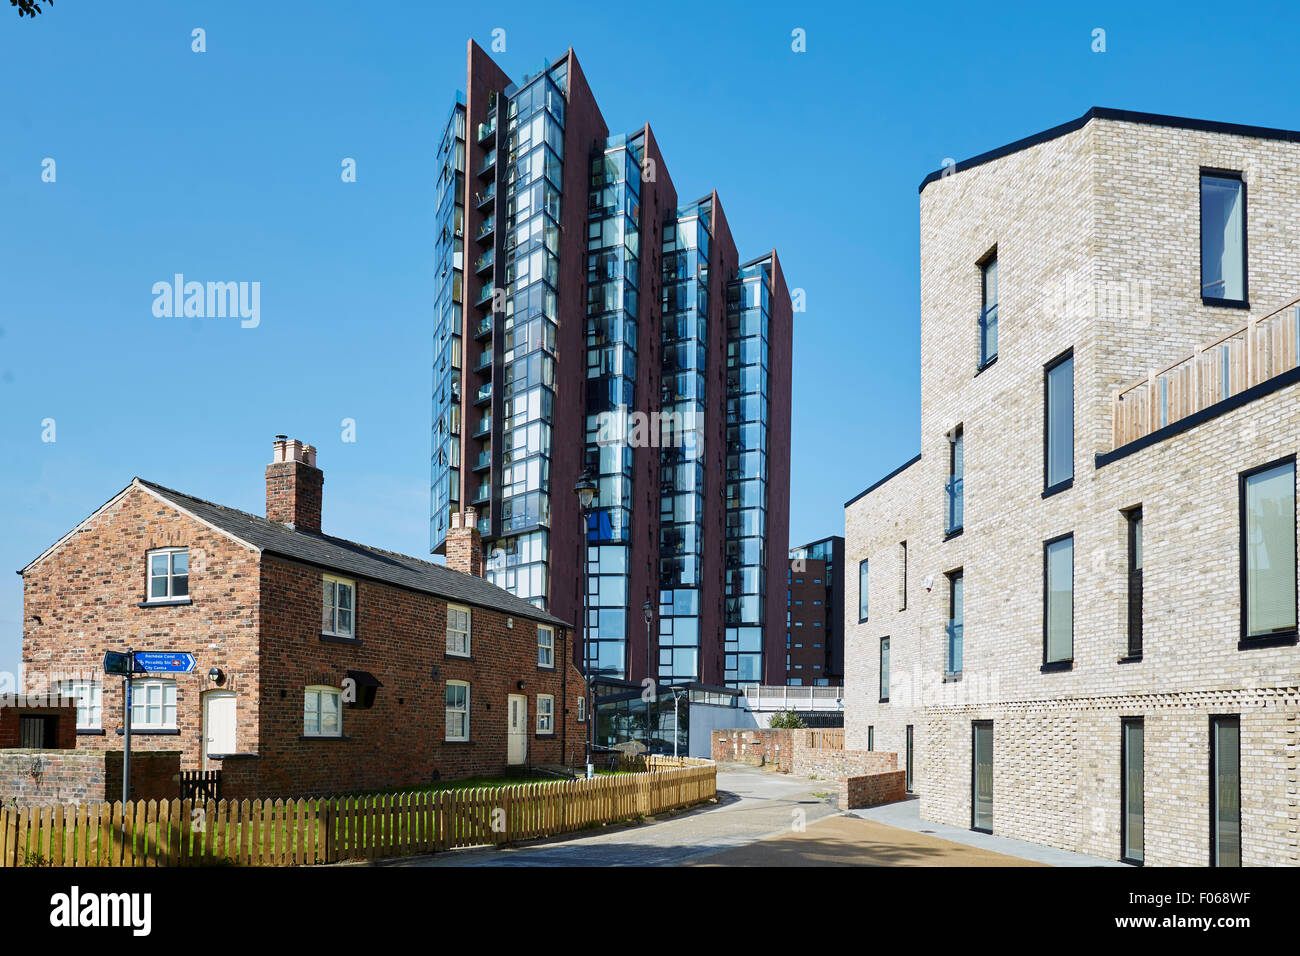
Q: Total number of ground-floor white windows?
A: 6